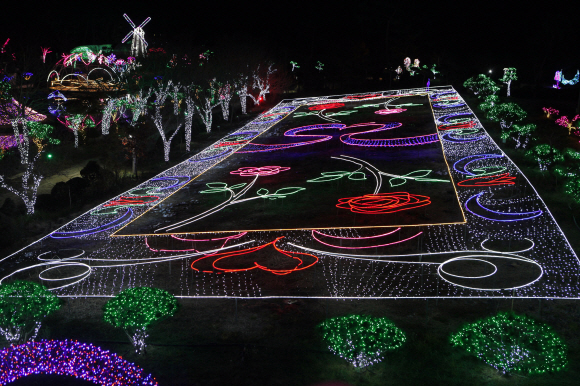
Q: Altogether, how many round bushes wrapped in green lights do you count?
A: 4